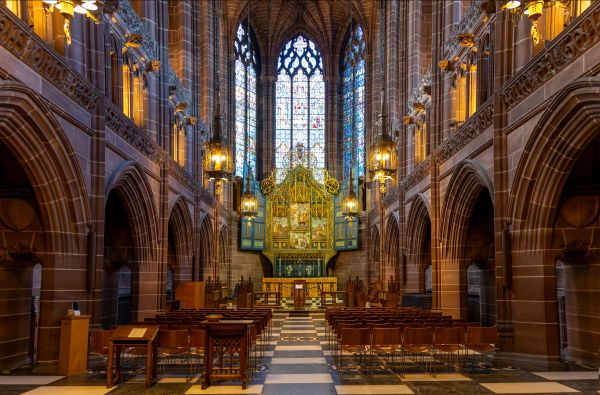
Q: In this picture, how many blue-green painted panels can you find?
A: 2